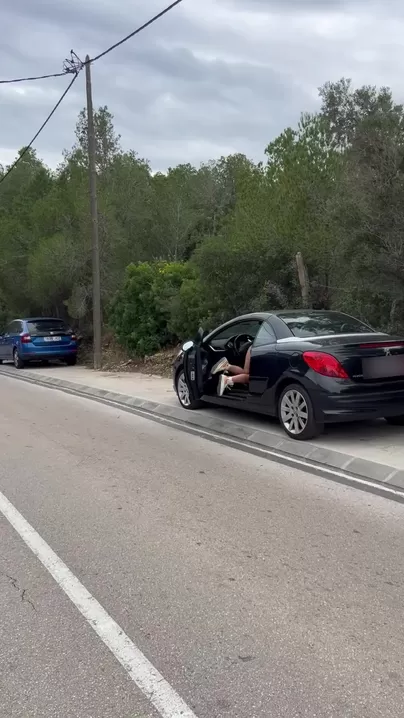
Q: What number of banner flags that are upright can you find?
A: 0